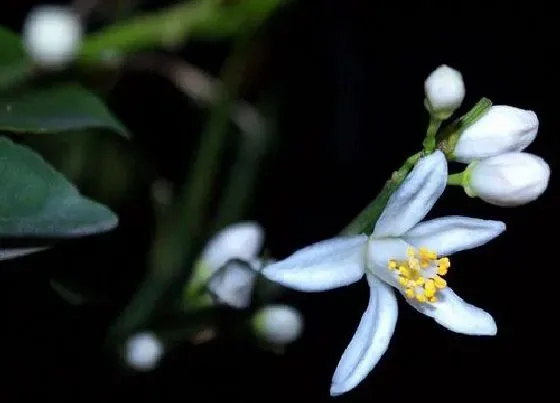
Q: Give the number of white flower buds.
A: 8